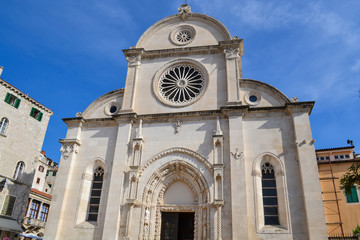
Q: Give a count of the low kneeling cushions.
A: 0